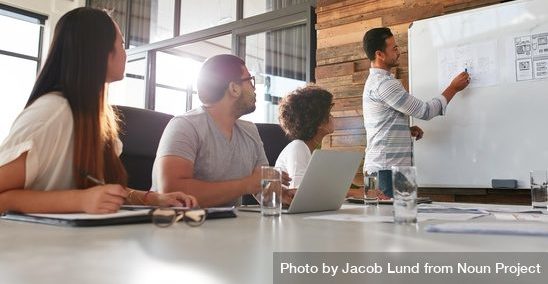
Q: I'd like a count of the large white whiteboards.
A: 1